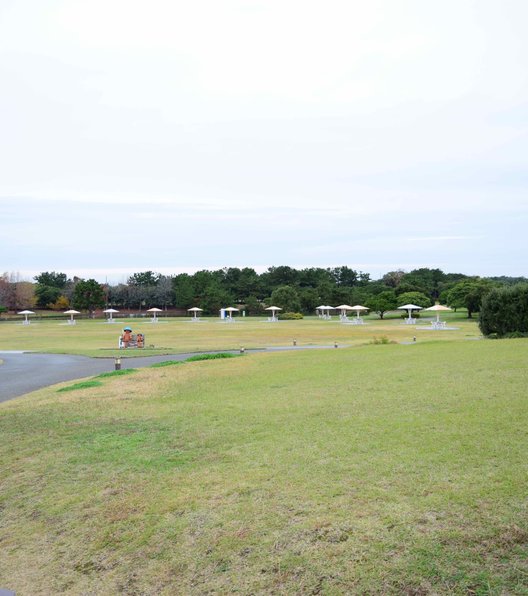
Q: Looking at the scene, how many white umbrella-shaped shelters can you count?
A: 13